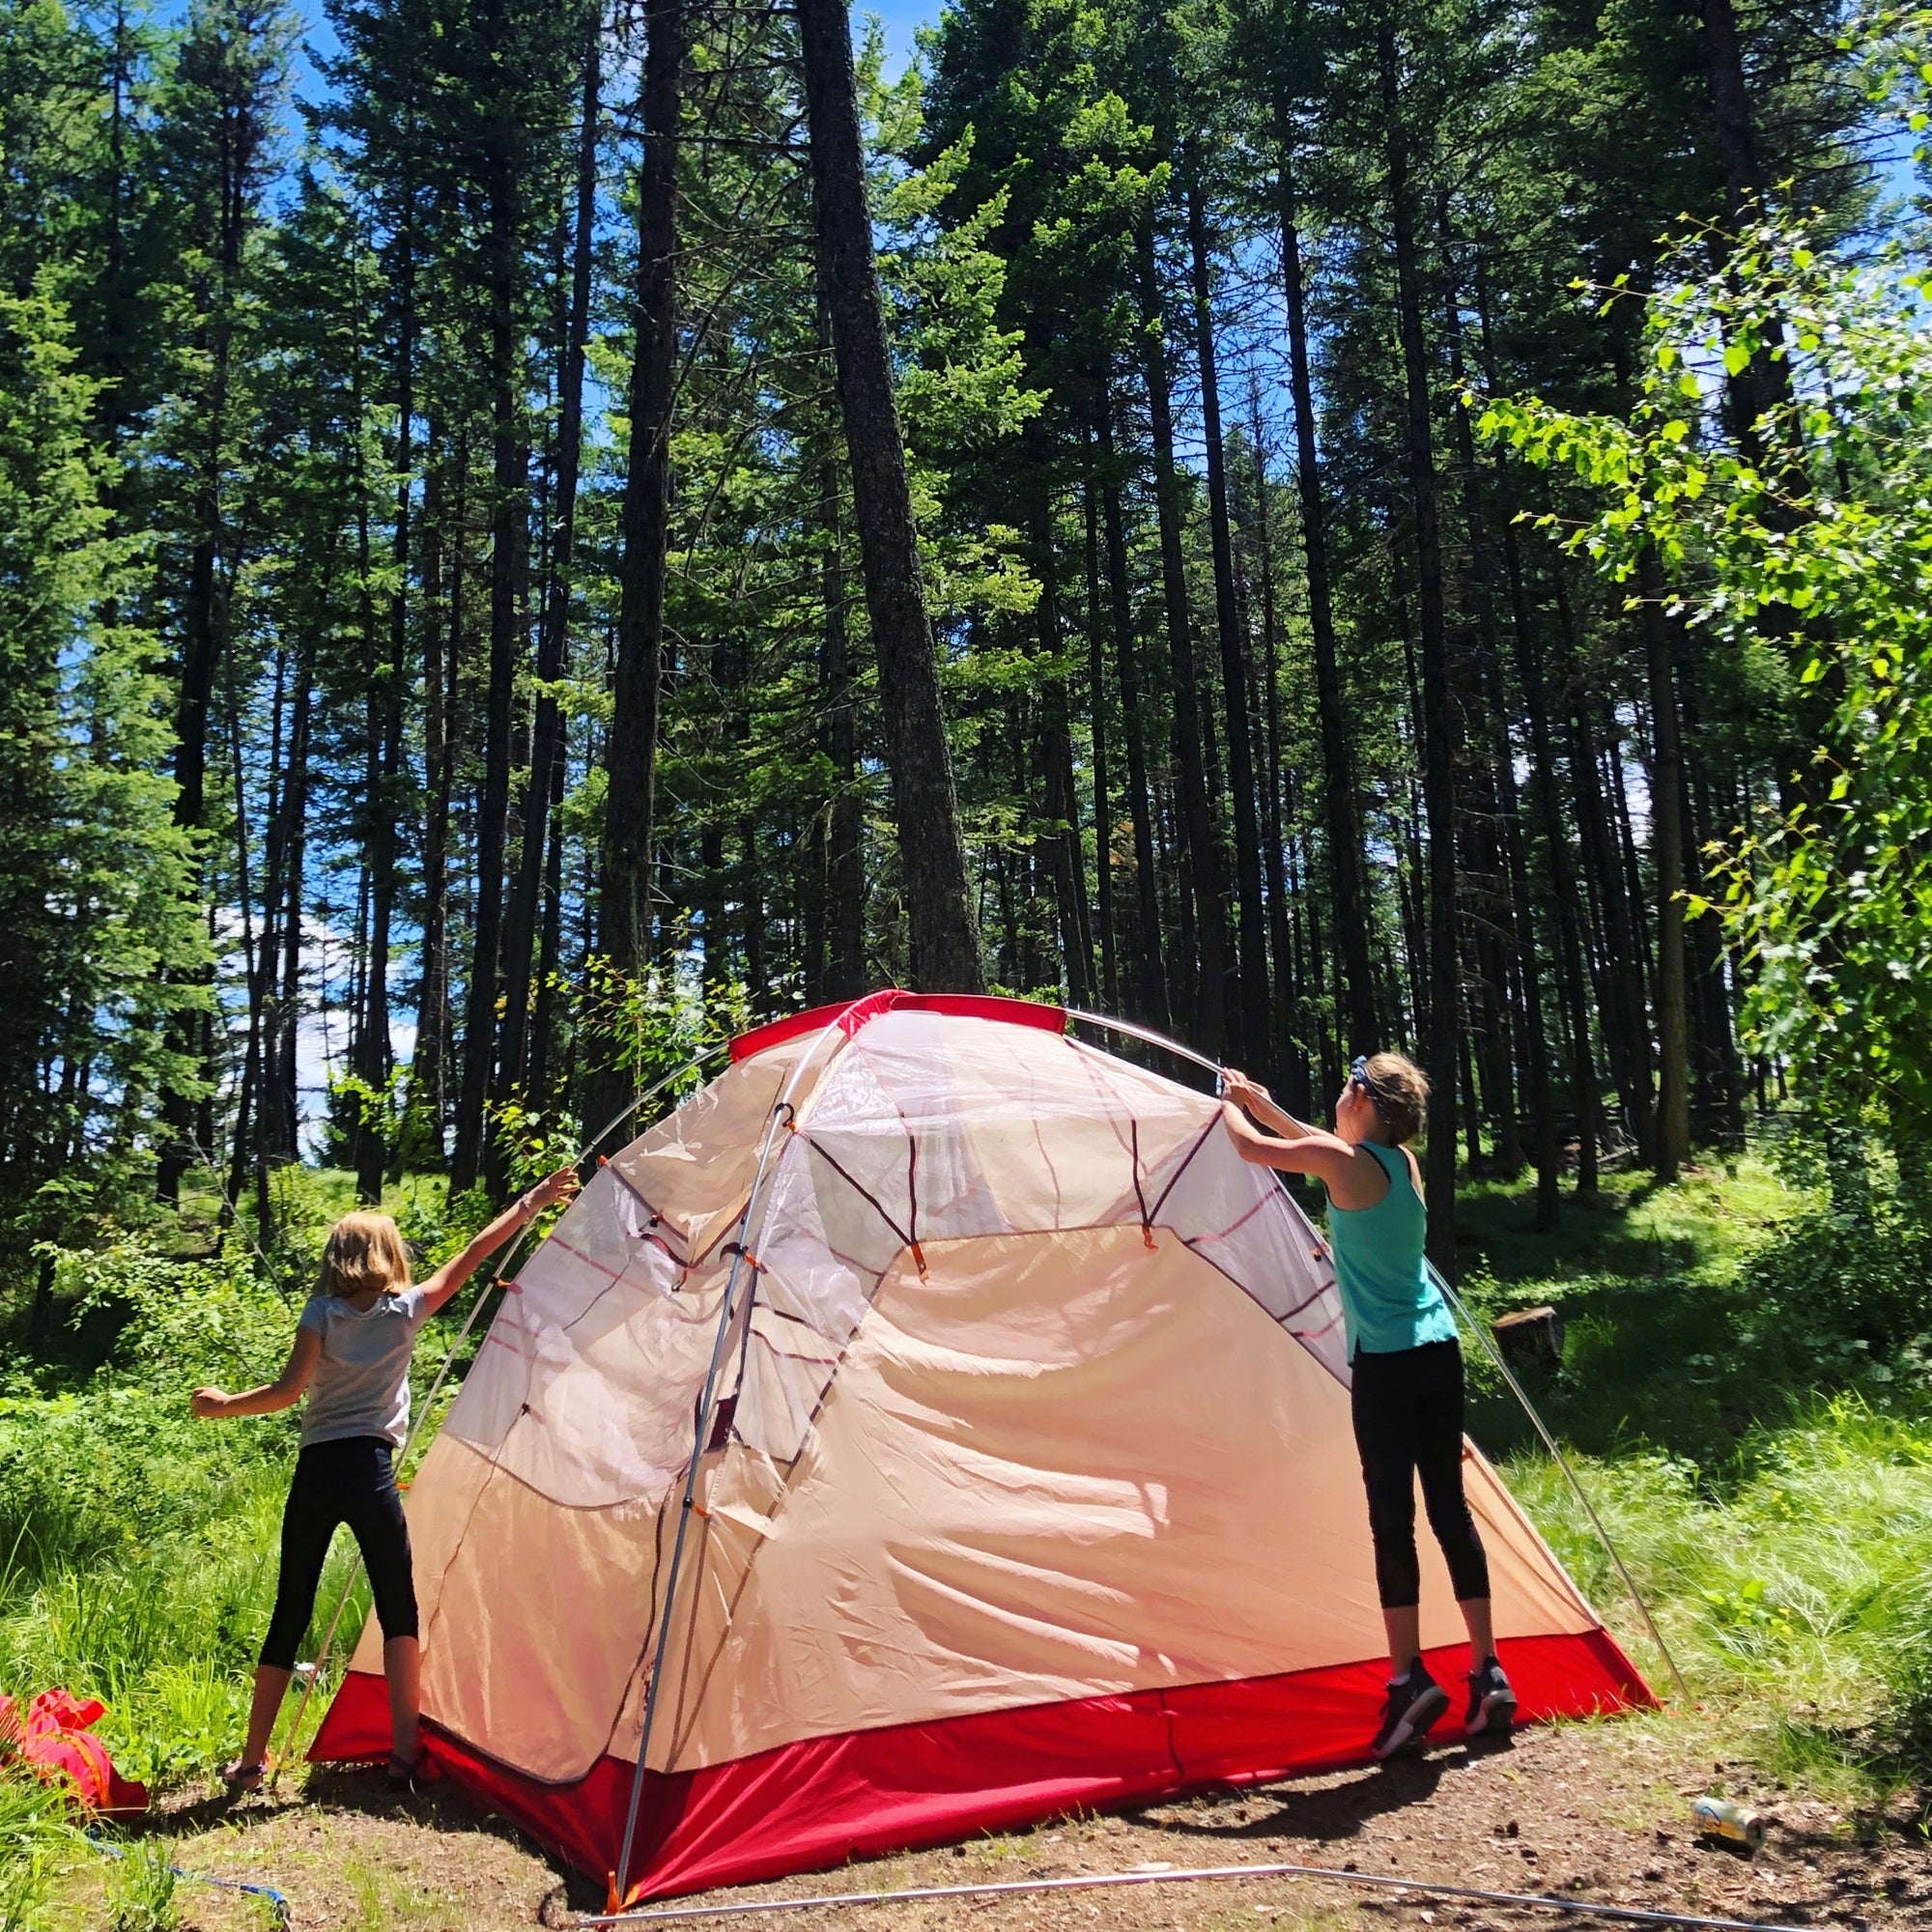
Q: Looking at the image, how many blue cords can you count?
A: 1